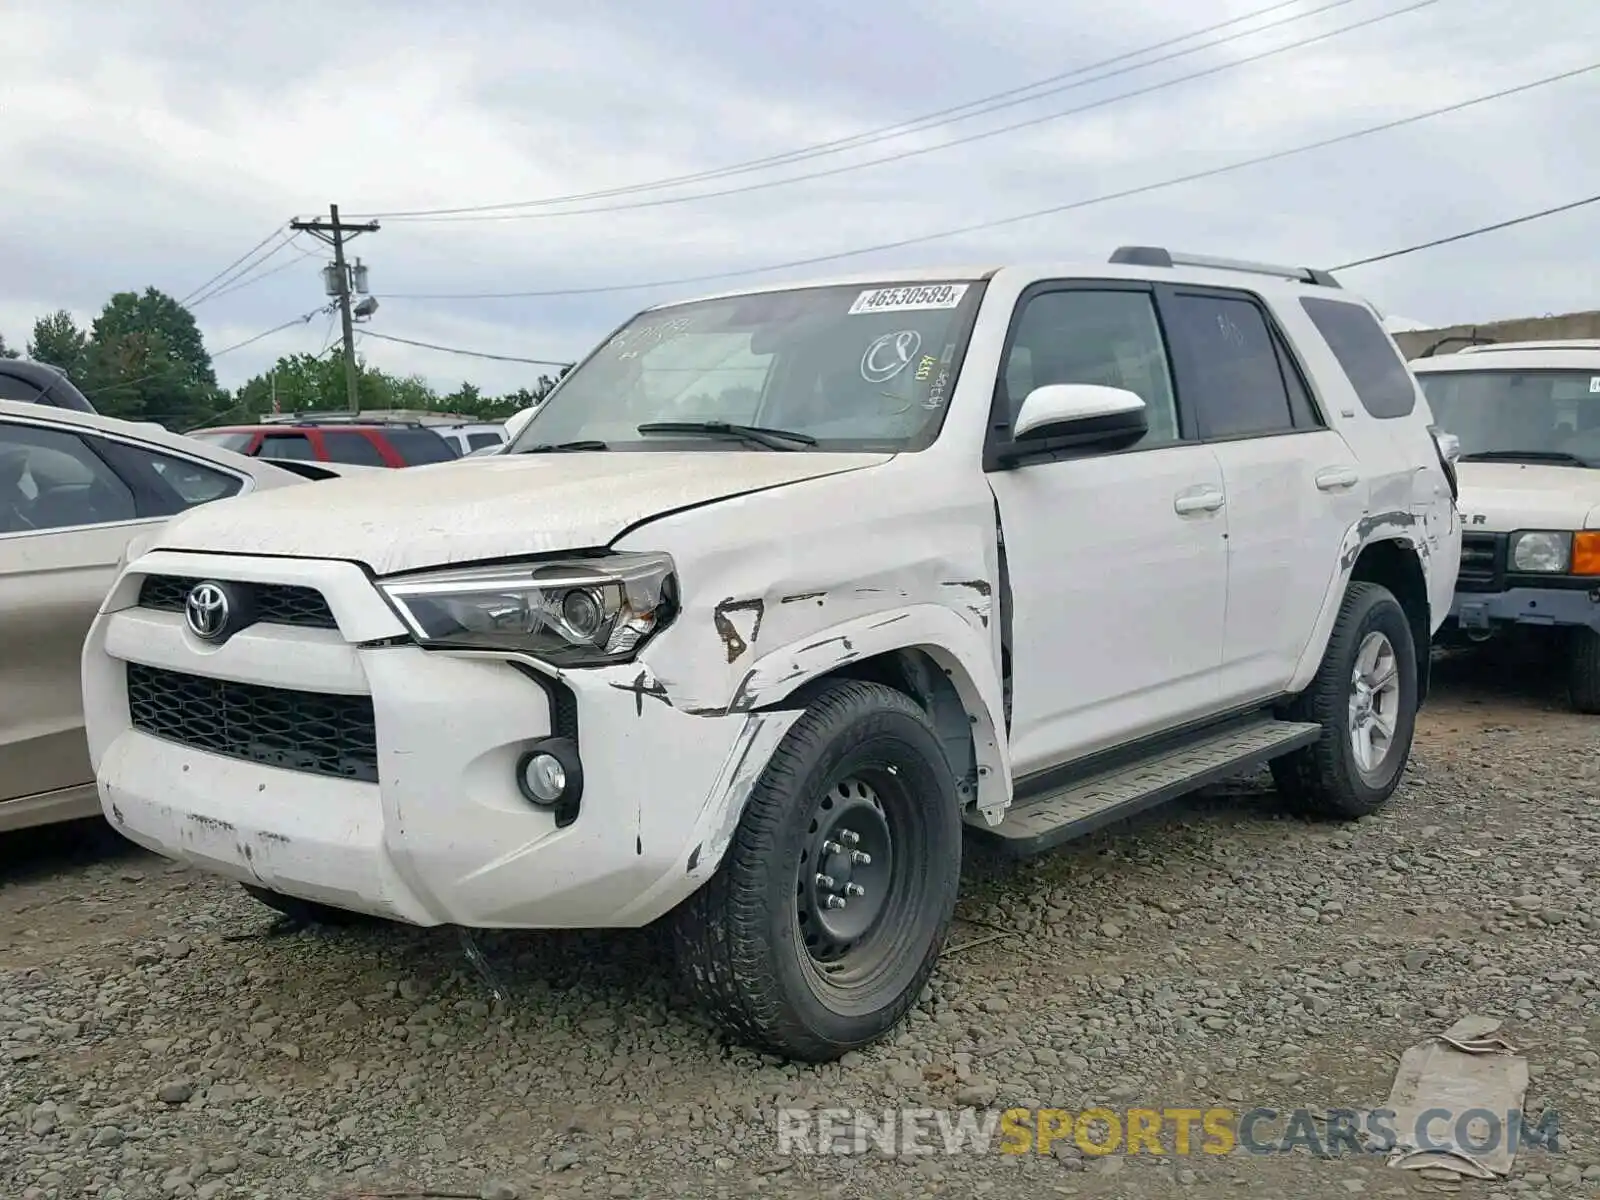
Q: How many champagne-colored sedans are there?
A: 1